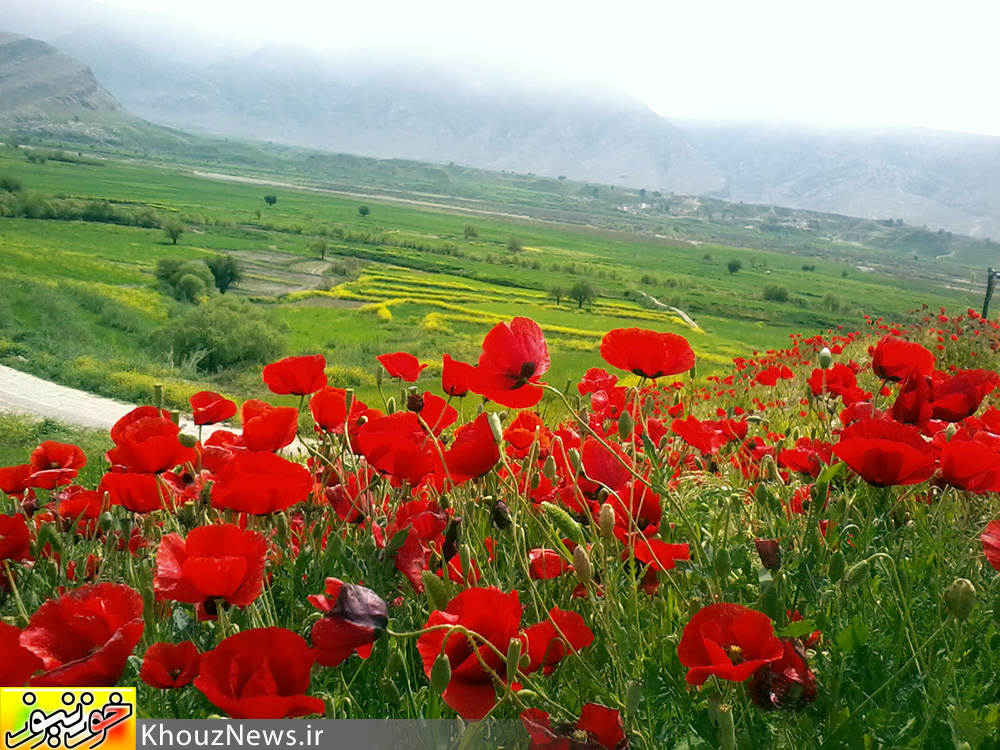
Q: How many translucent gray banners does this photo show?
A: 1